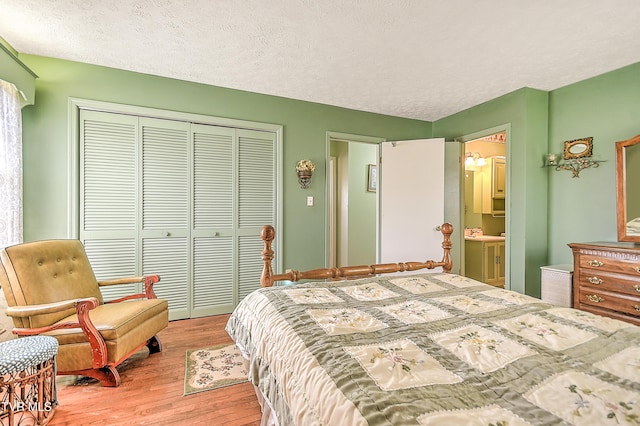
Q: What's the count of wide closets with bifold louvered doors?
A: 1